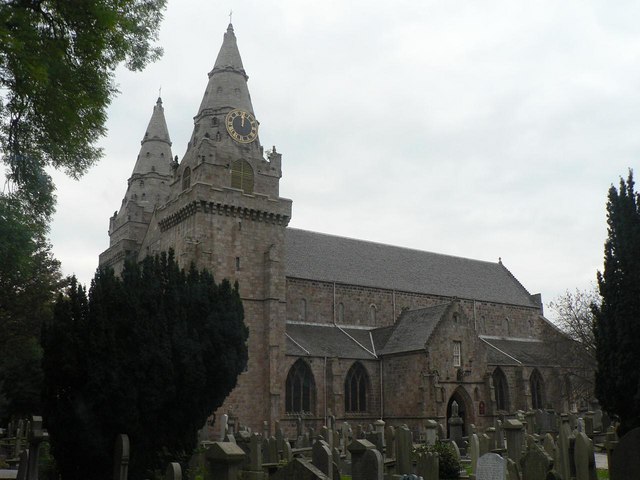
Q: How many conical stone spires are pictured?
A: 2